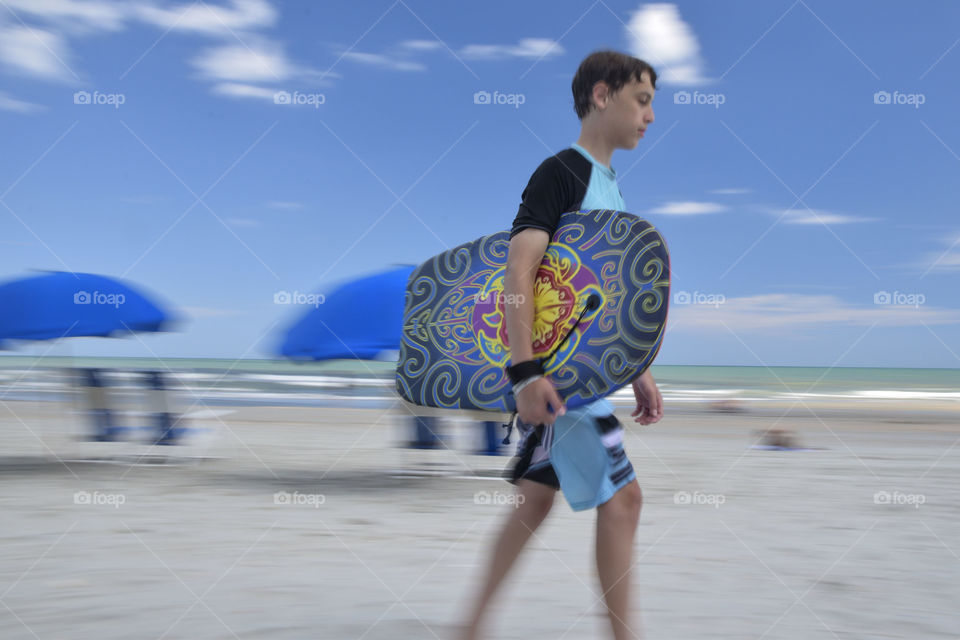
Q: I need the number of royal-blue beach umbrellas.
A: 2